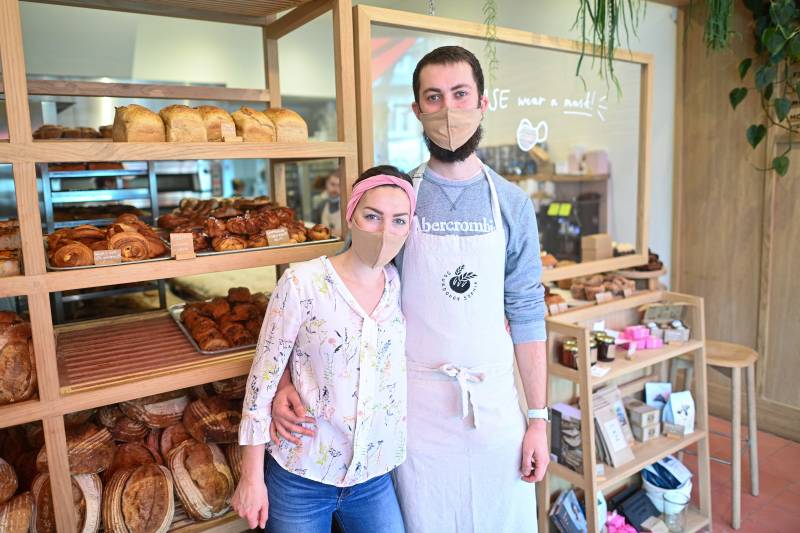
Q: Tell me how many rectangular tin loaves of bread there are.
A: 5